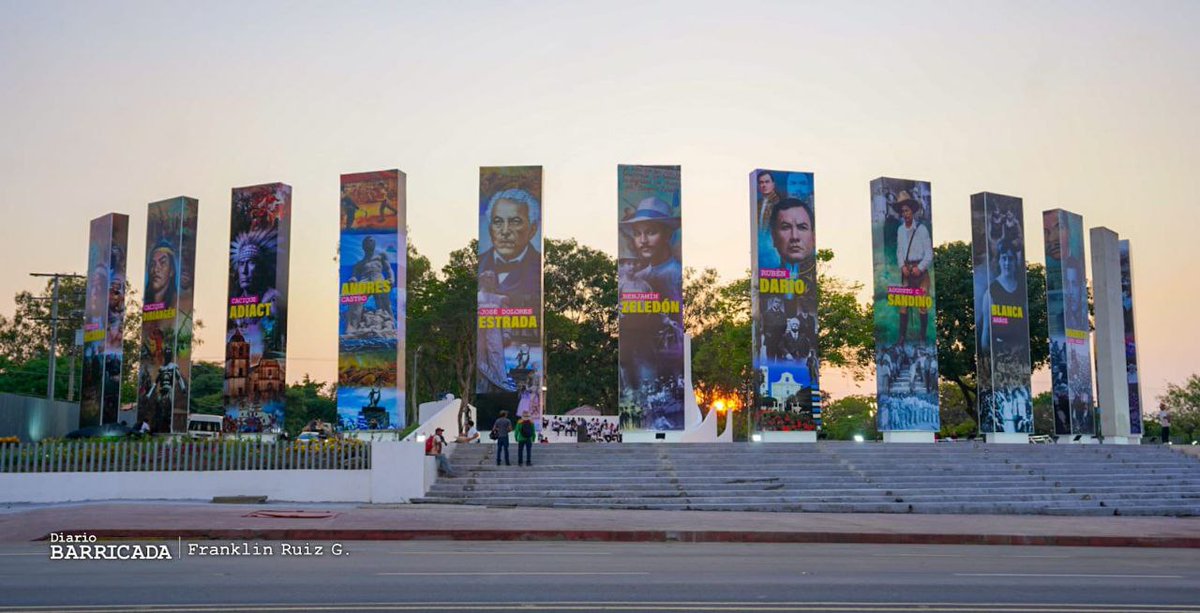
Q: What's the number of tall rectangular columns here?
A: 12